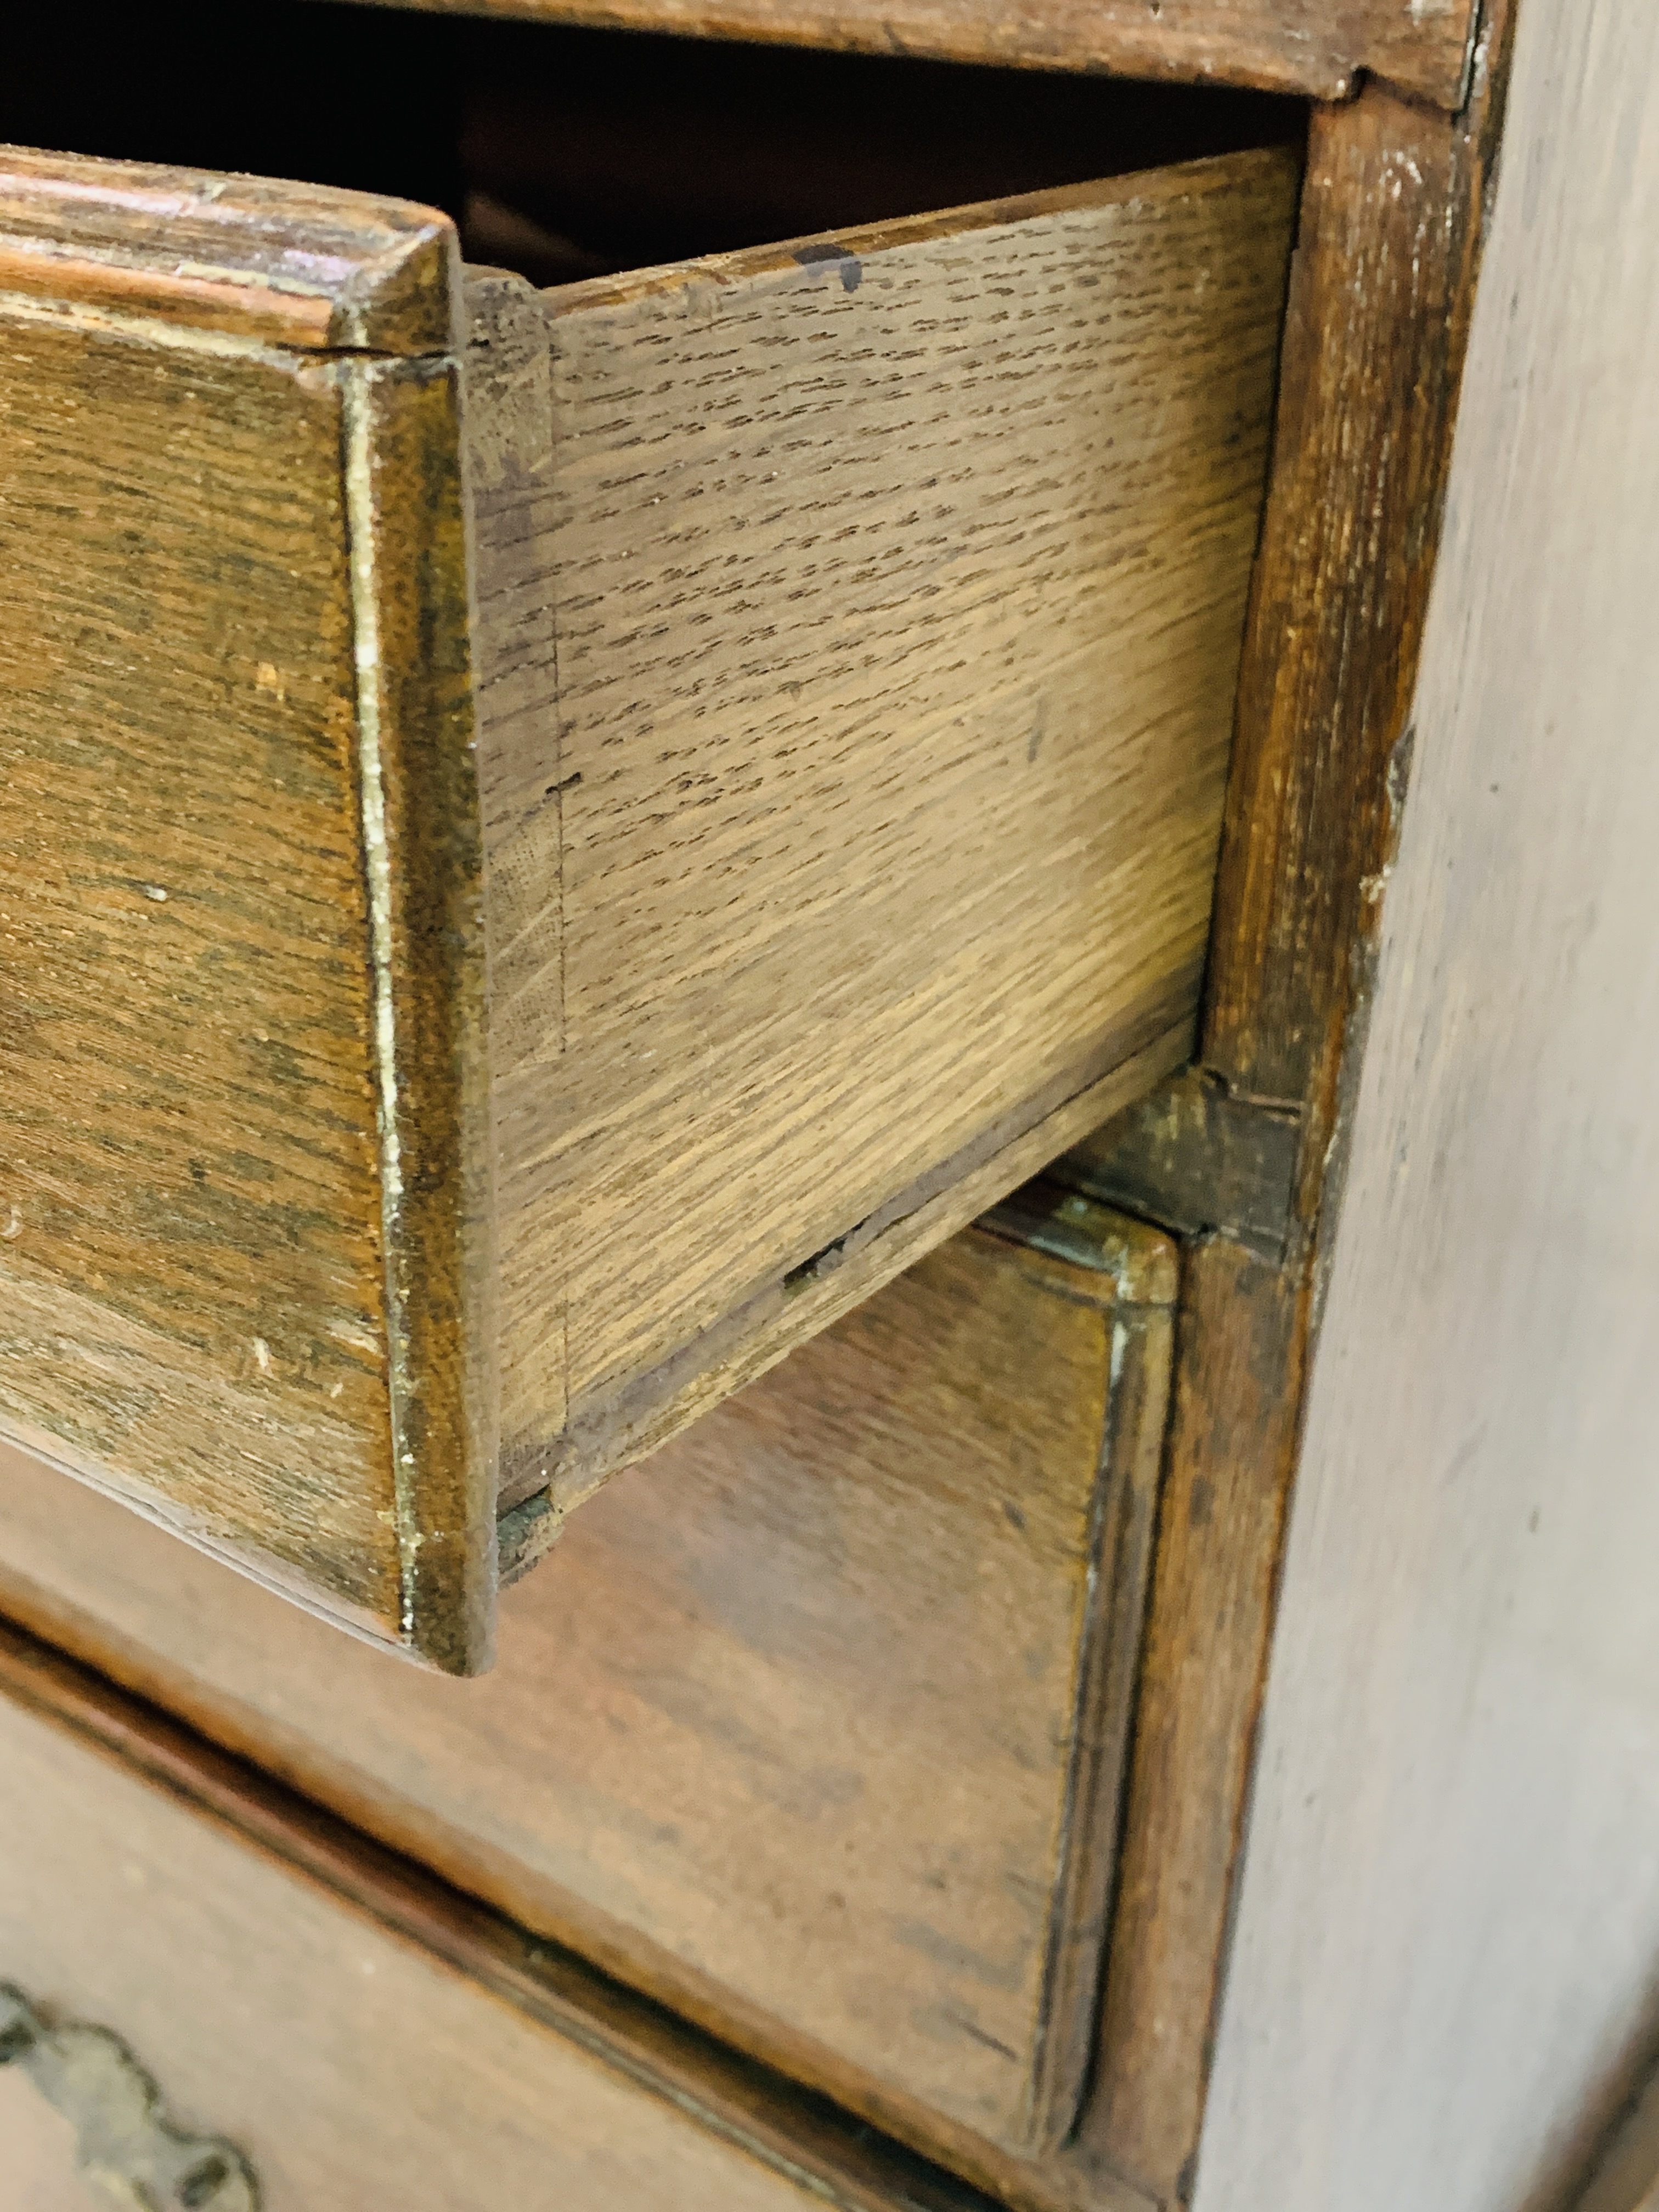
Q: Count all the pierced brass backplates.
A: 1